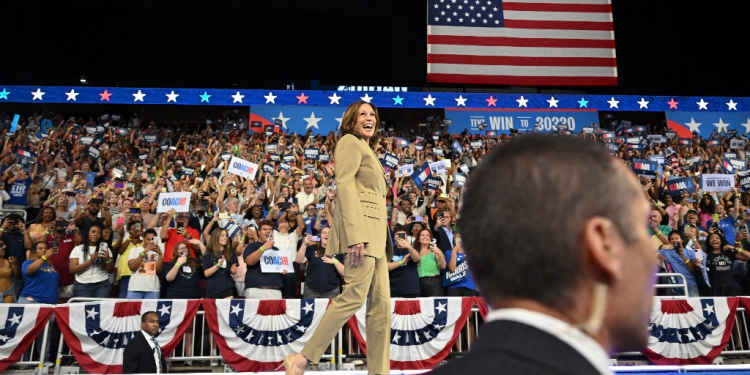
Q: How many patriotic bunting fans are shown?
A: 5